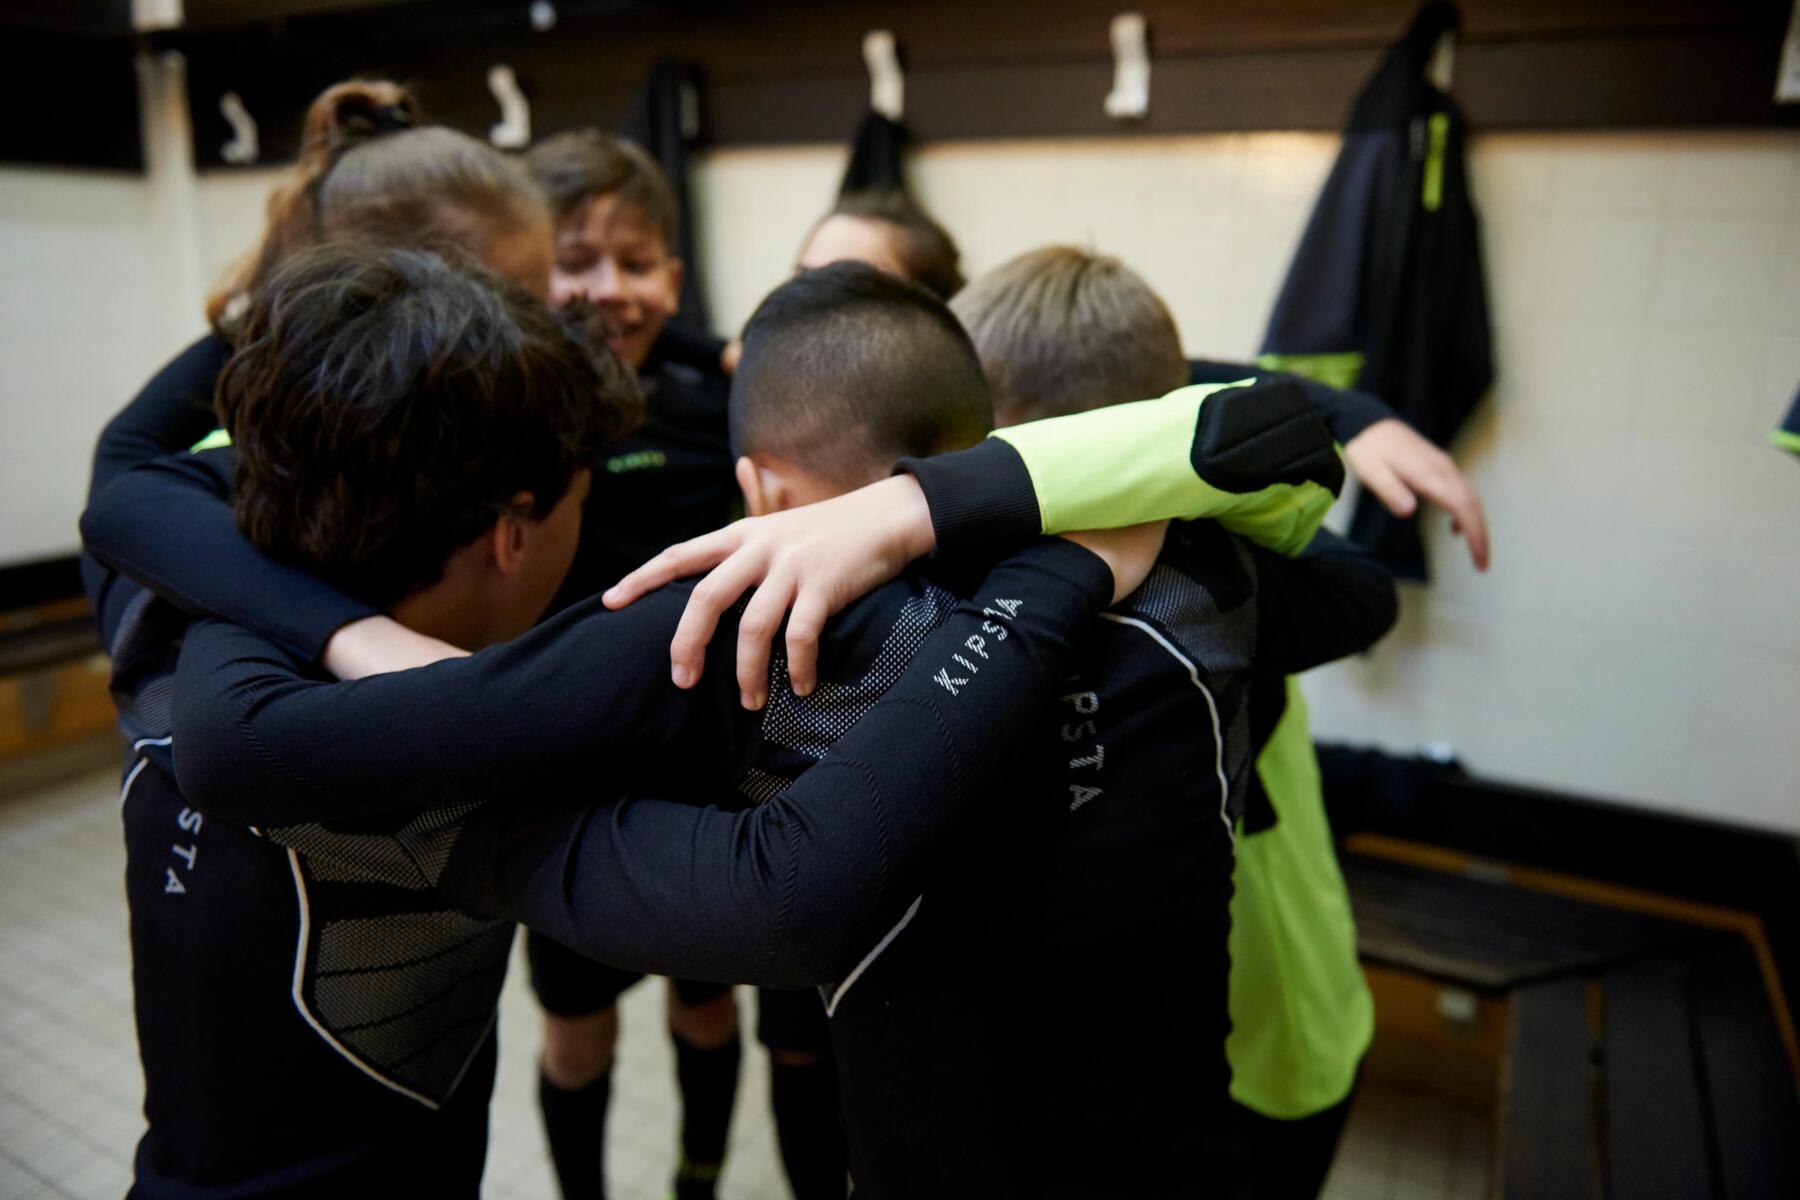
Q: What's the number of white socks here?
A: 0